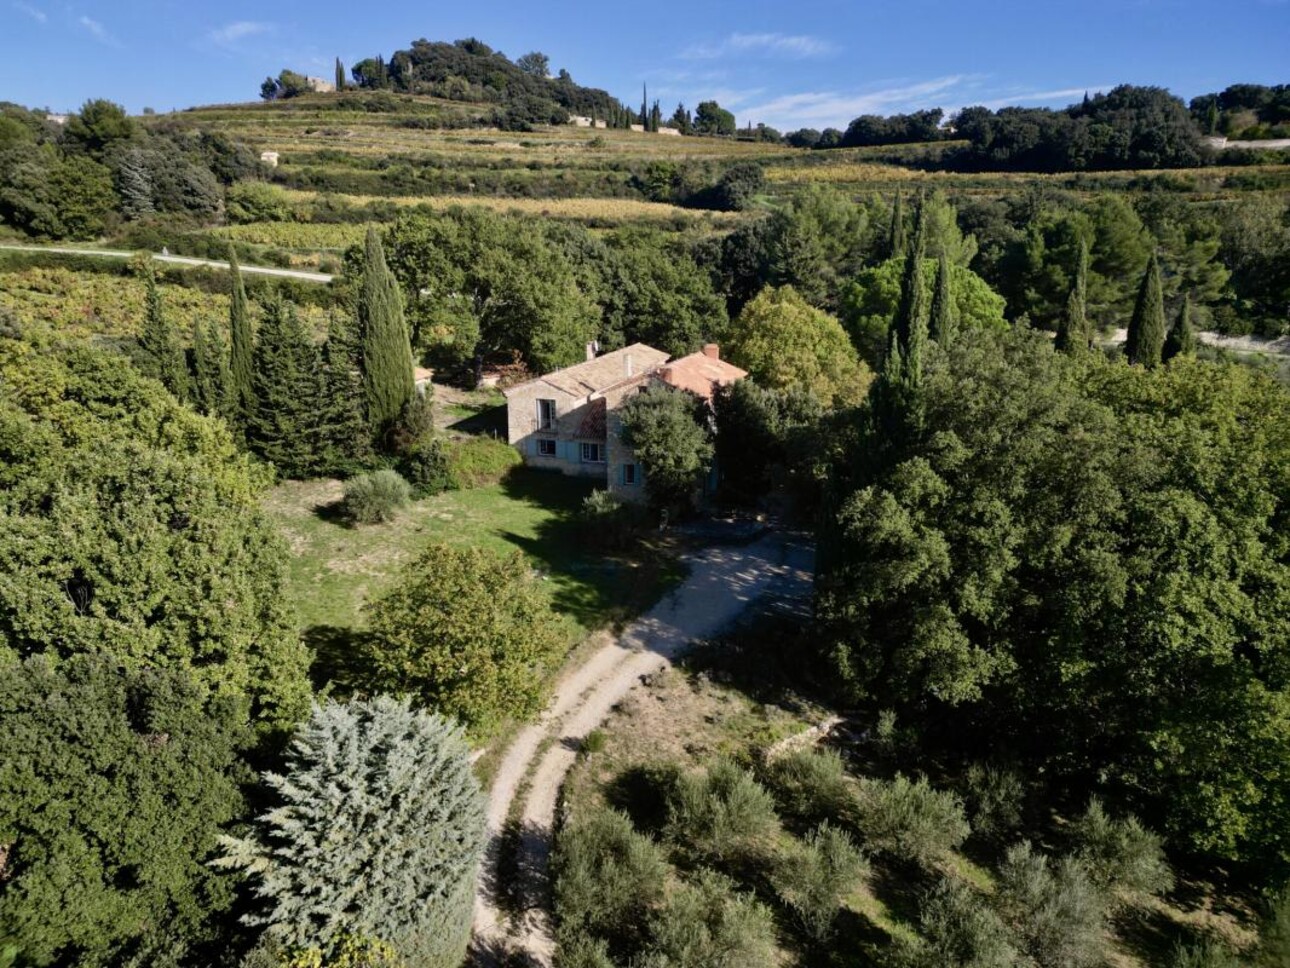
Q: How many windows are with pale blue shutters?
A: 3